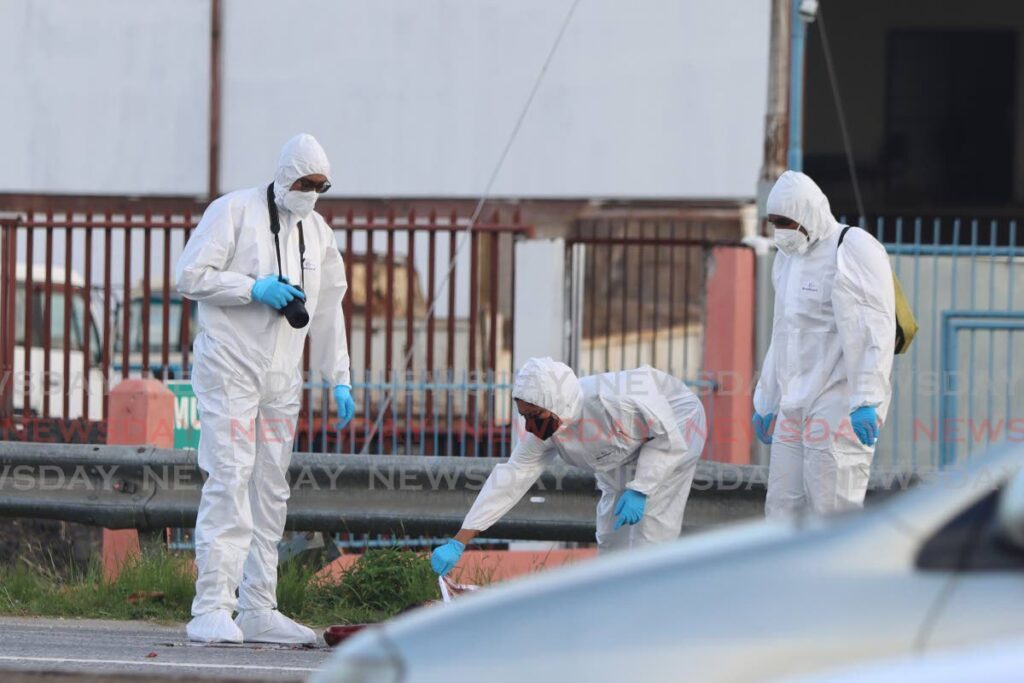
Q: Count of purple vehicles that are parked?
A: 0